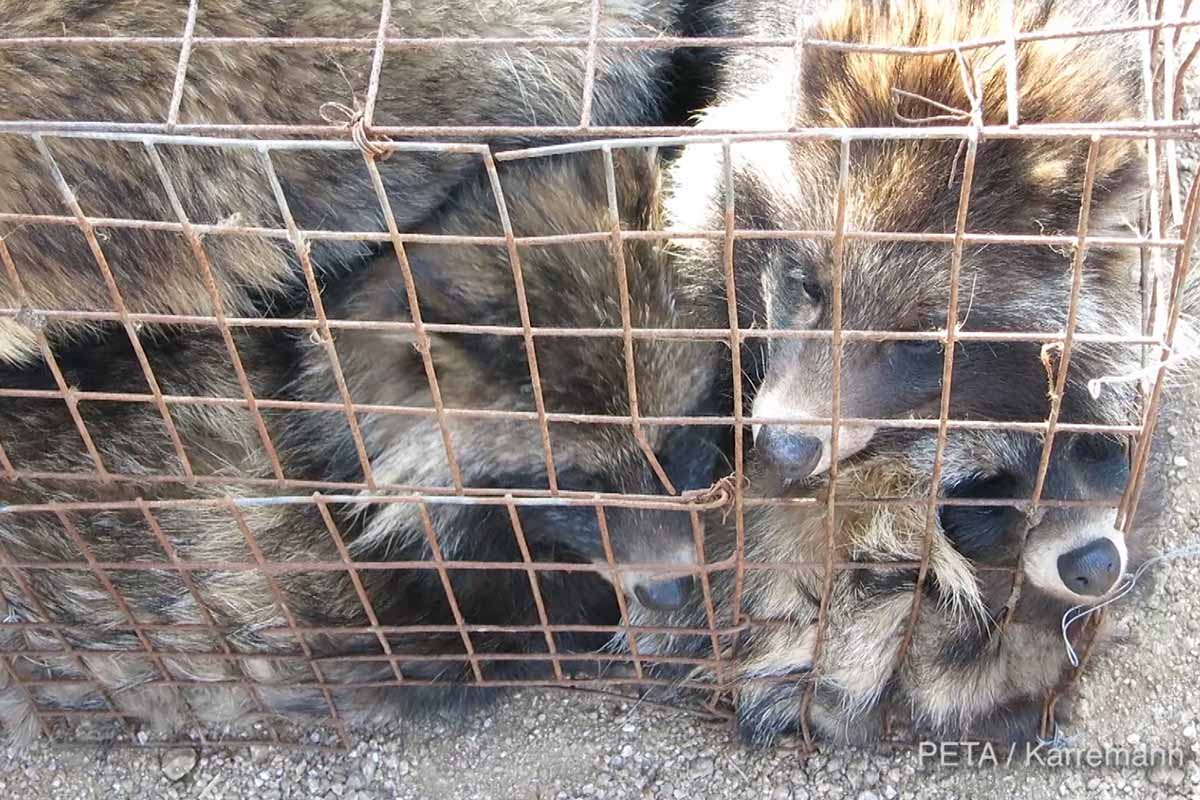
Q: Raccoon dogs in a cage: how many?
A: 3